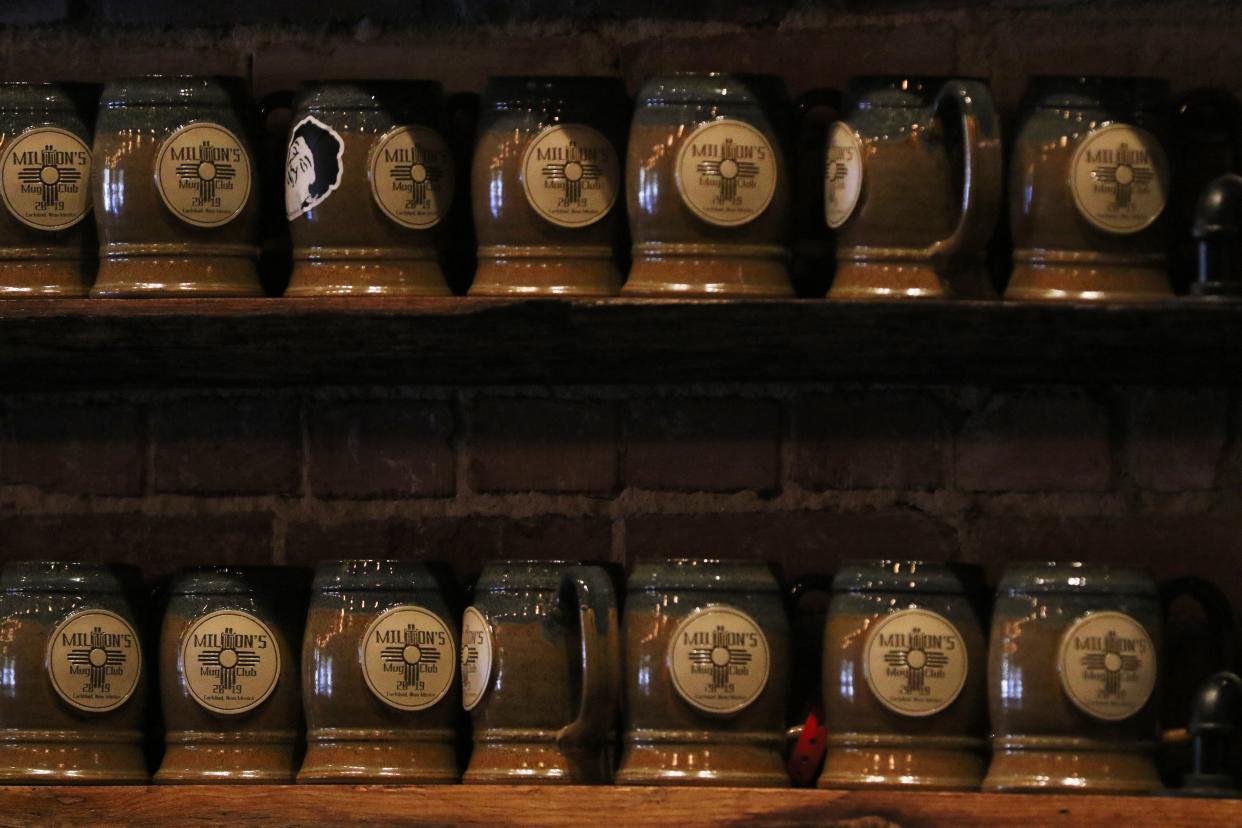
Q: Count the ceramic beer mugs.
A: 14